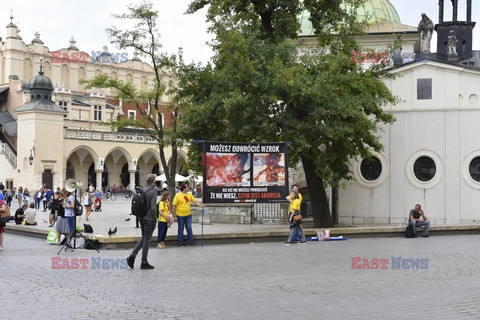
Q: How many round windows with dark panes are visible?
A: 3